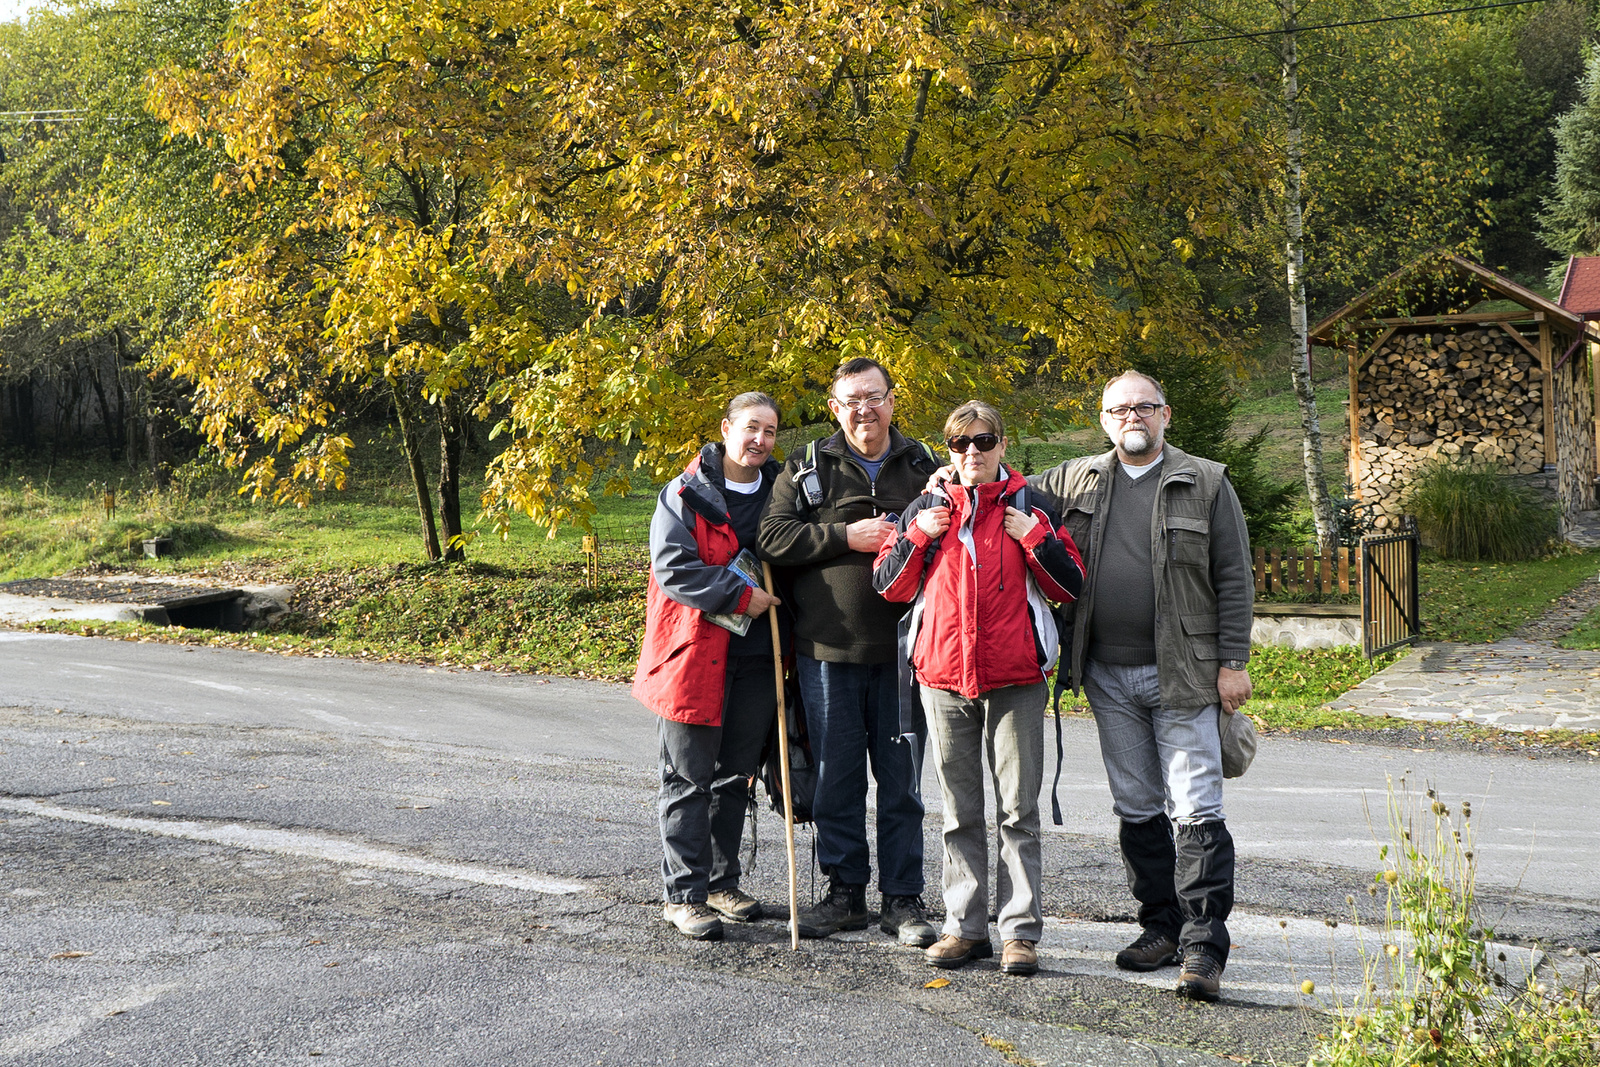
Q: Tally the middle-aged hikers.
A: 4